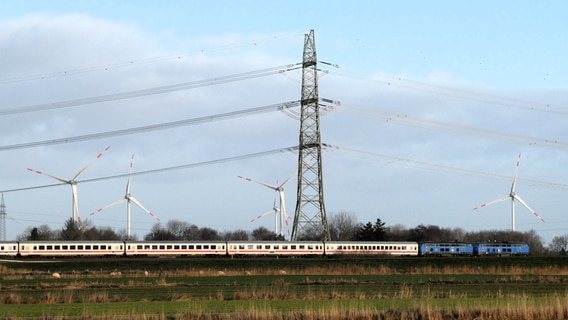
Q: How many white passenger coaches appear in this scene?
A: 5